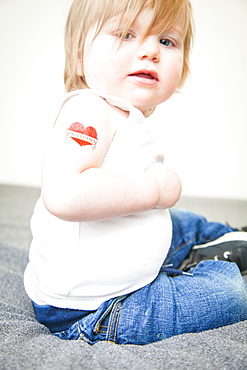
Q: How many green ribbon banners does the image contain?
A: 0